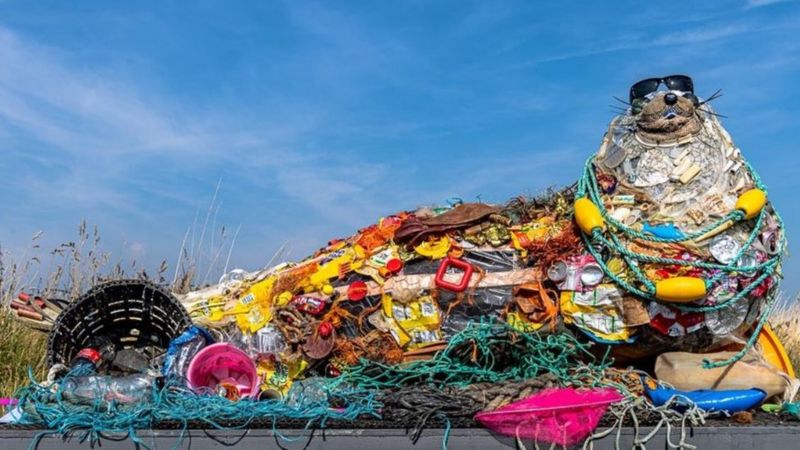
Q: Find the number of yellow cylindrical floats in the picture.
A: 3